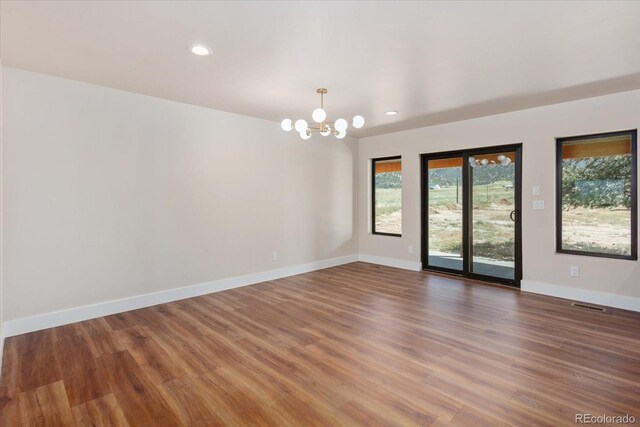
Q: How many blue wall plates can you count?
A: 0